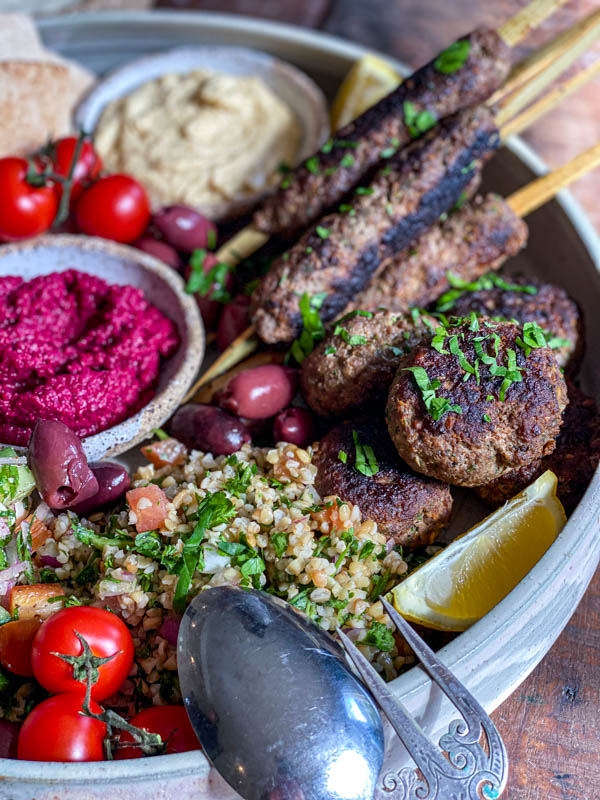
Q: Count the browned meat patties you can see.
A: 5